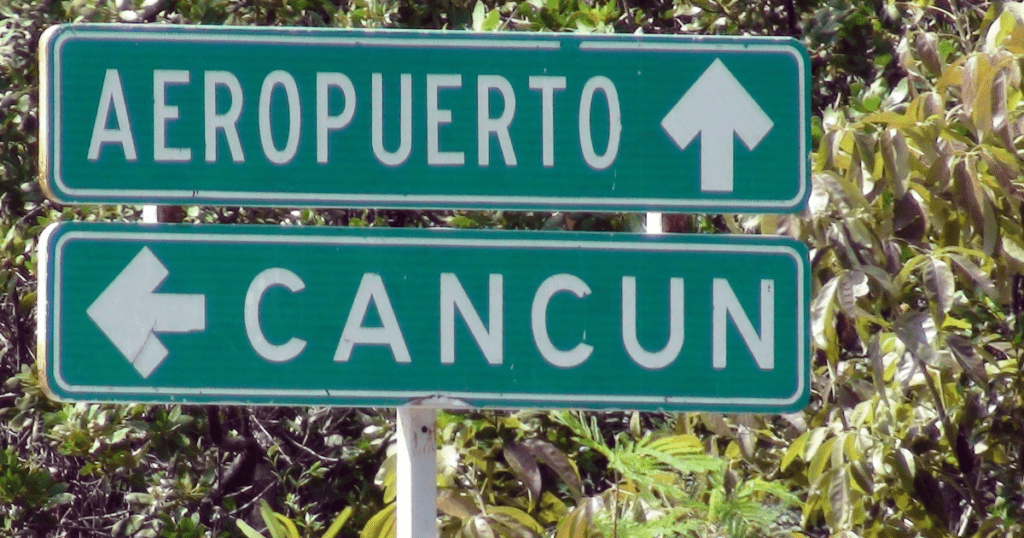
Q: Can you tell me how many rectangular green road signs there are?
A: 2